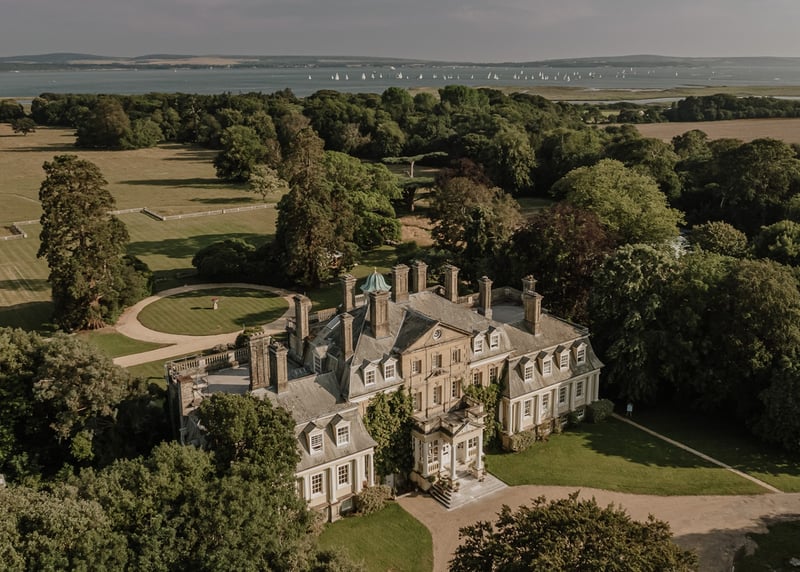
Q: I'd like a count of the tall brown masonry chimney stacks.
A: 12